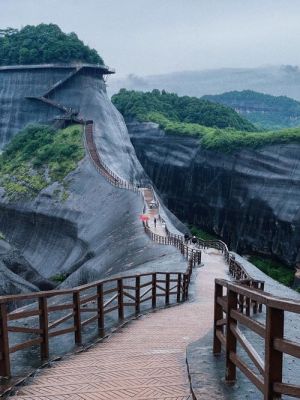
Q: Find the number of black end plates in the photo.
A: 0